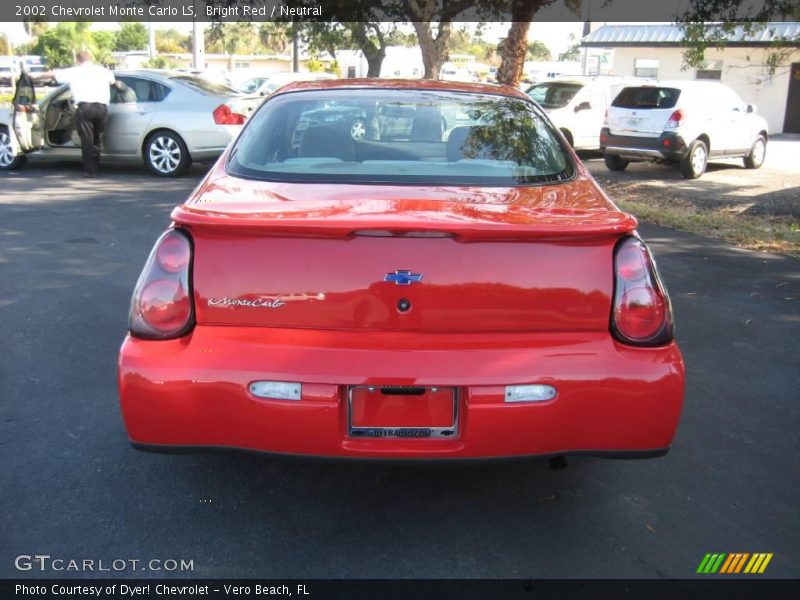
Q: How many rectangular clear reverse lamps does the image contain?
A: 2